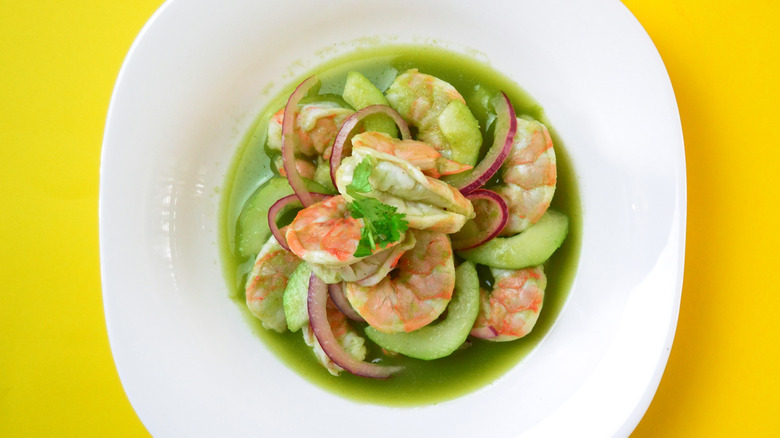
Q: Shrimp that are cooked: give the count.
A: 9